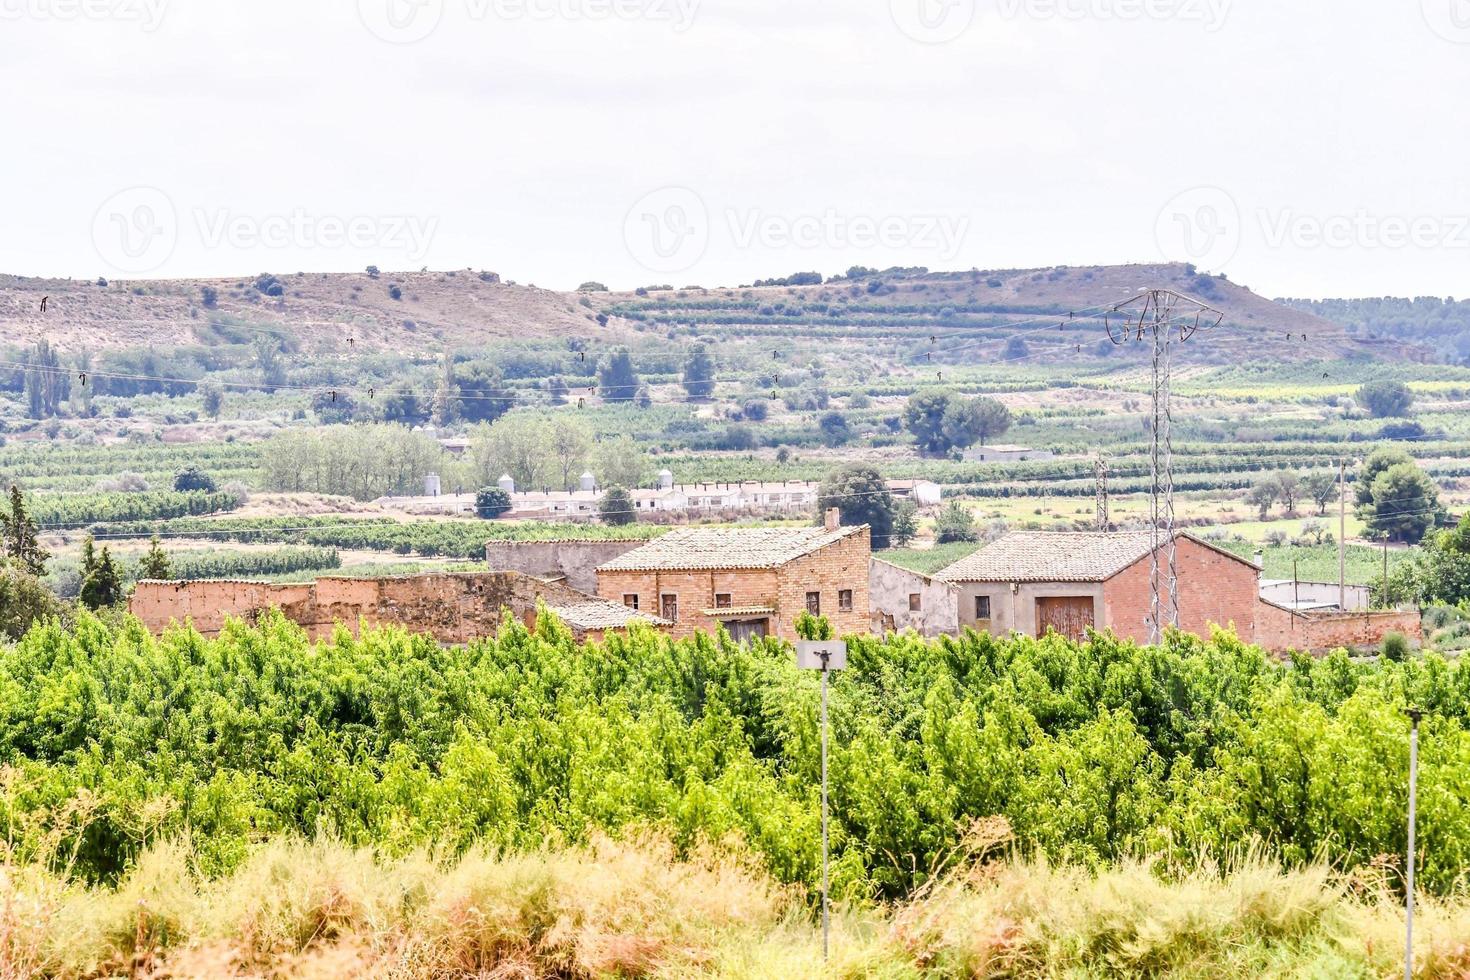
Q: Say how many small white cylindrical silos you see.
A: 4